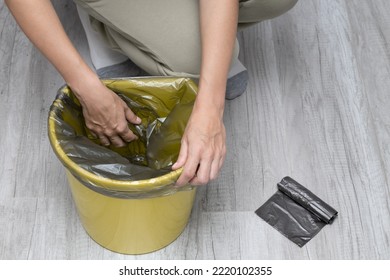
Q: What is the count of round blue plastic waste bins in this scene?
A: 0